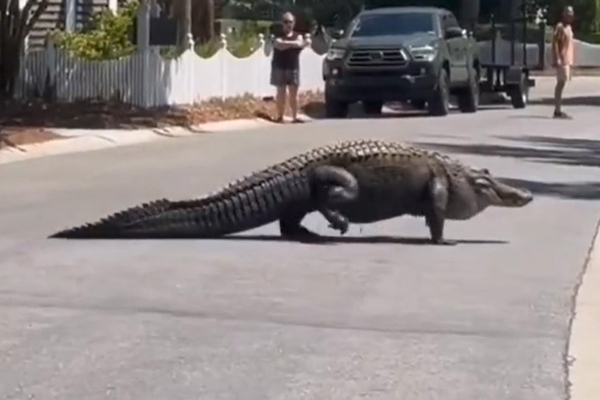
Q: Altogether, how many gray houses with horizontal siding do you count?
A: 1